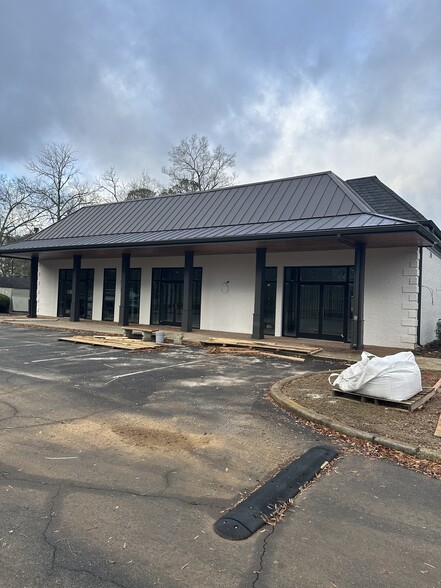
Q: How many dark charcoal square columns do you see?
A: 6